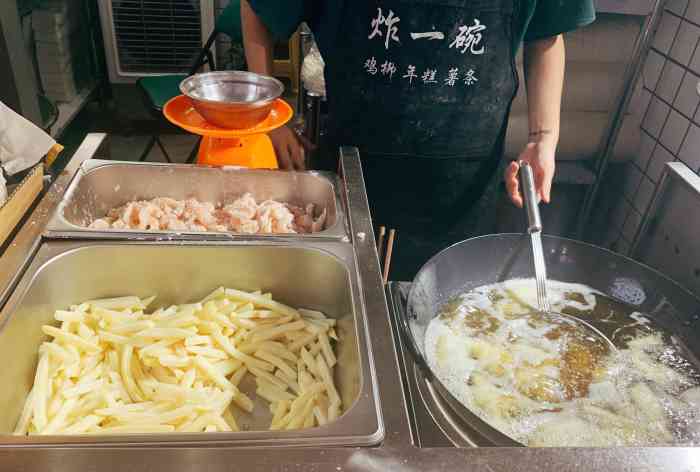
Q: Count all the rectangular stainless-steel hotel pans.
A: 2